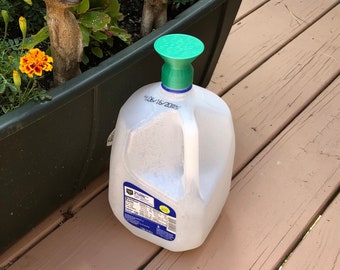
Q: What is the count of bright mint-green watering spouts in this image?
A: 1